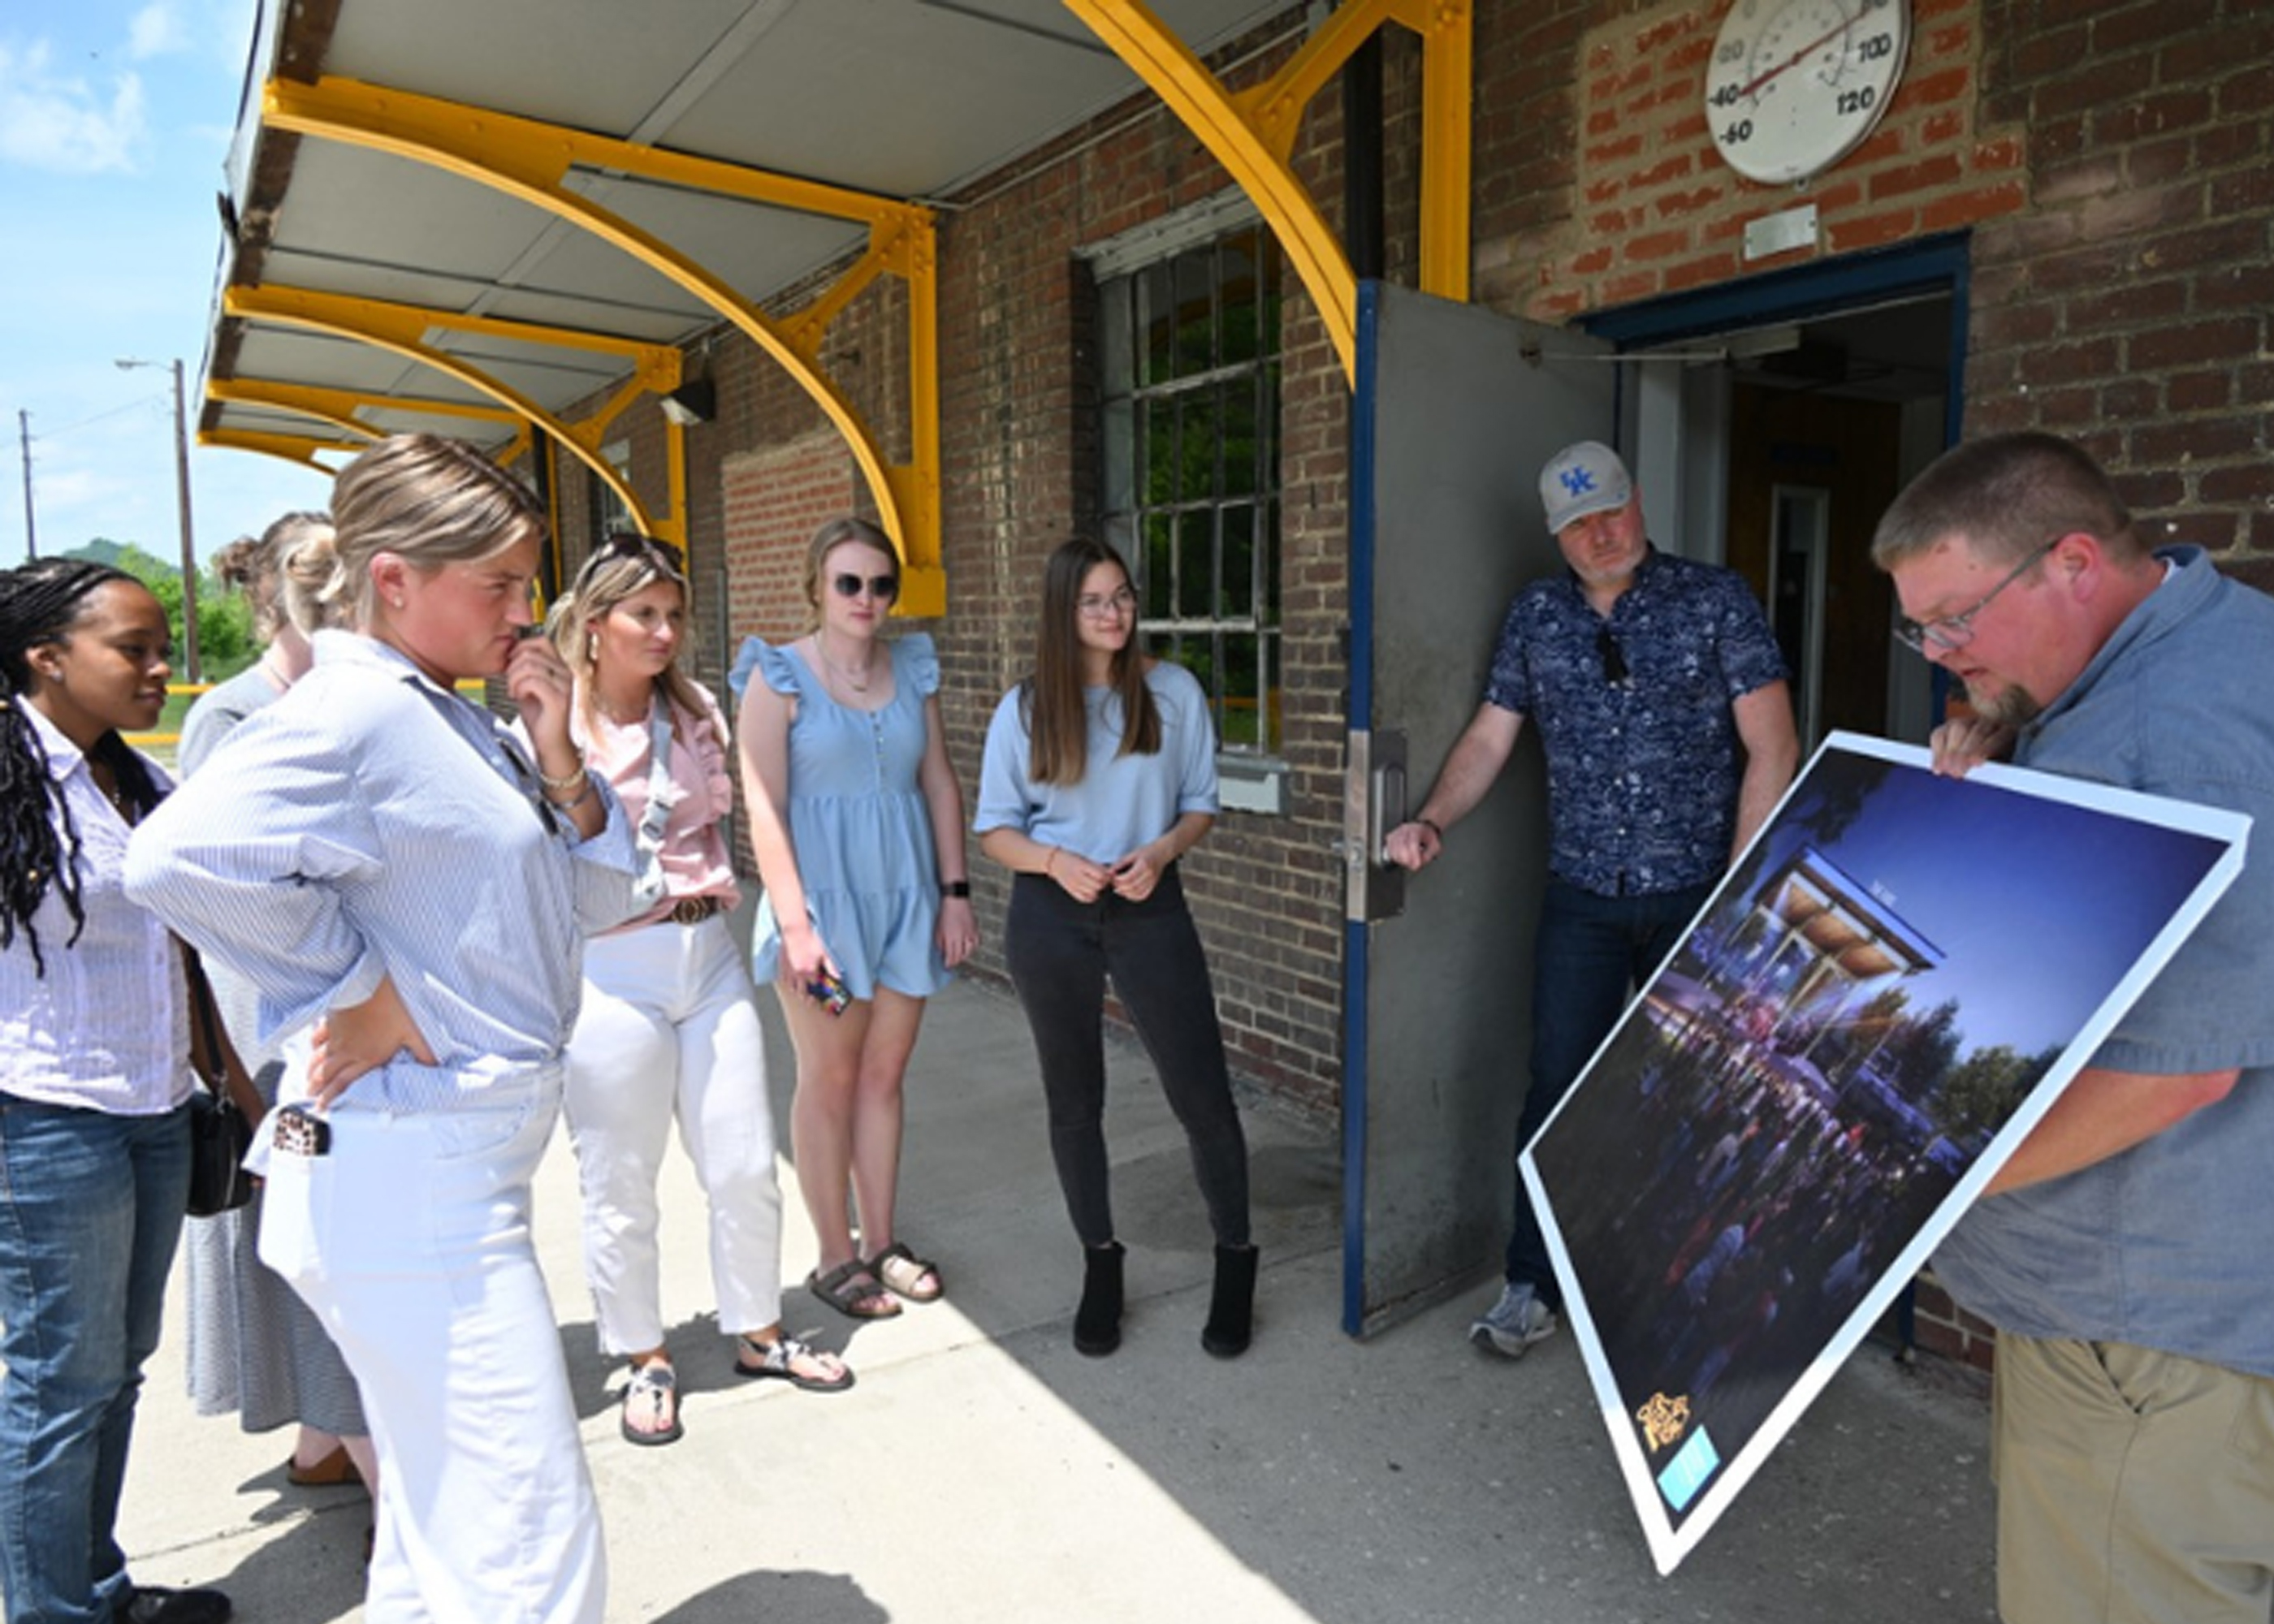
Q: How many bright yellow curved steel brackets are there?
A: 5